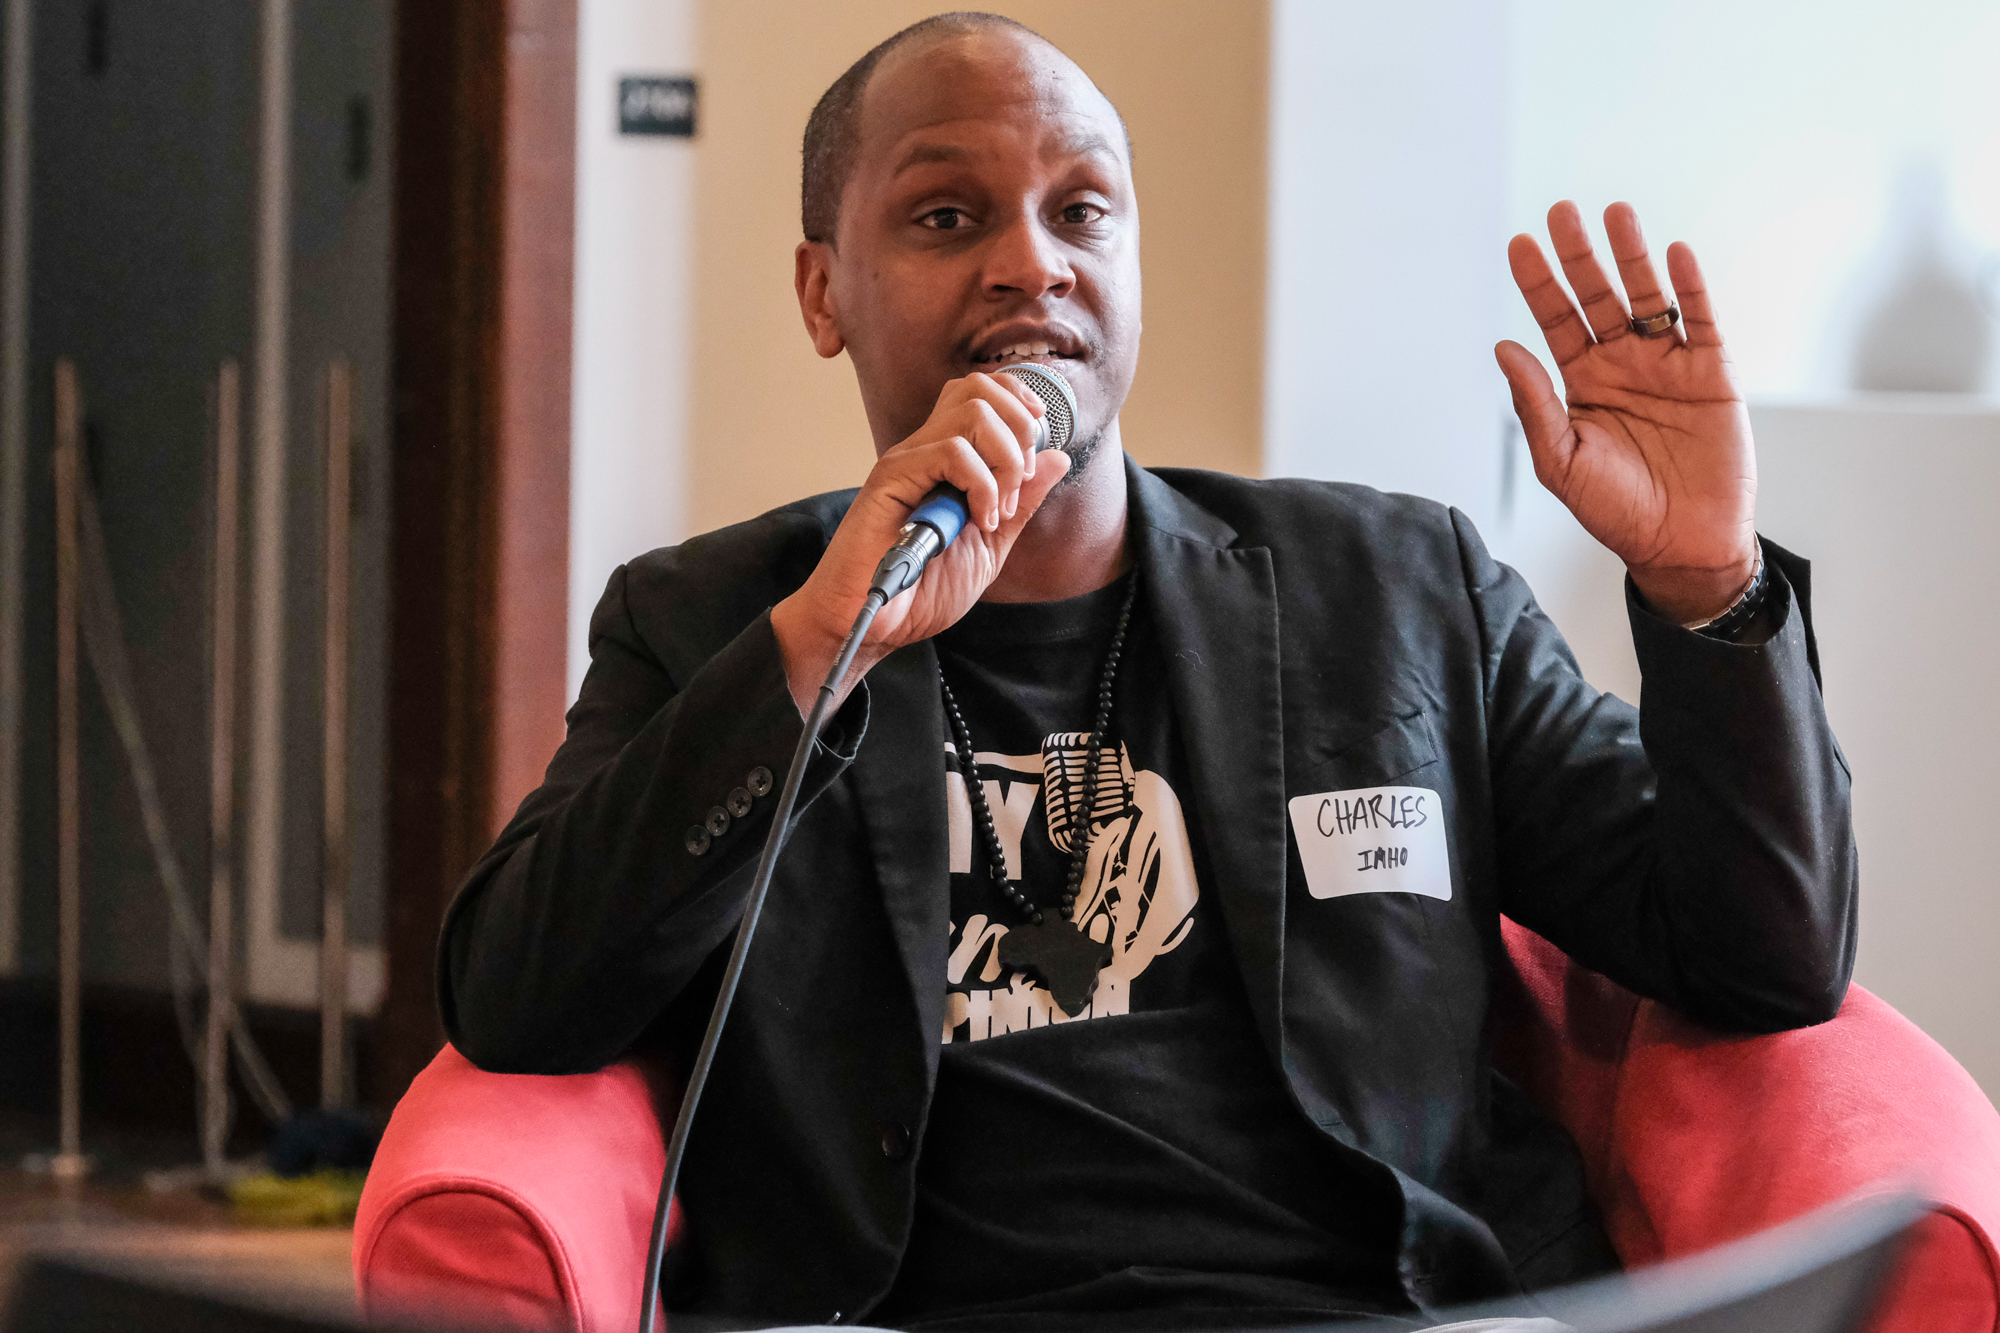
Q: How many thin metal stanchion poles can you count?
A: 3